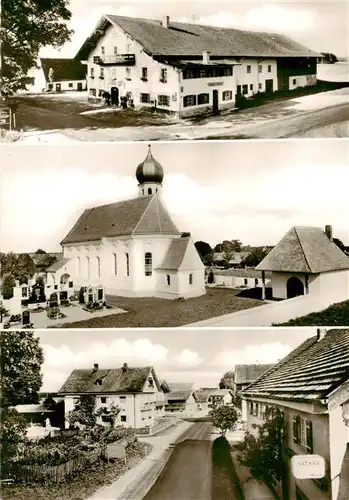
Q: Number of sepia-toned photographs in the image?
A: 3